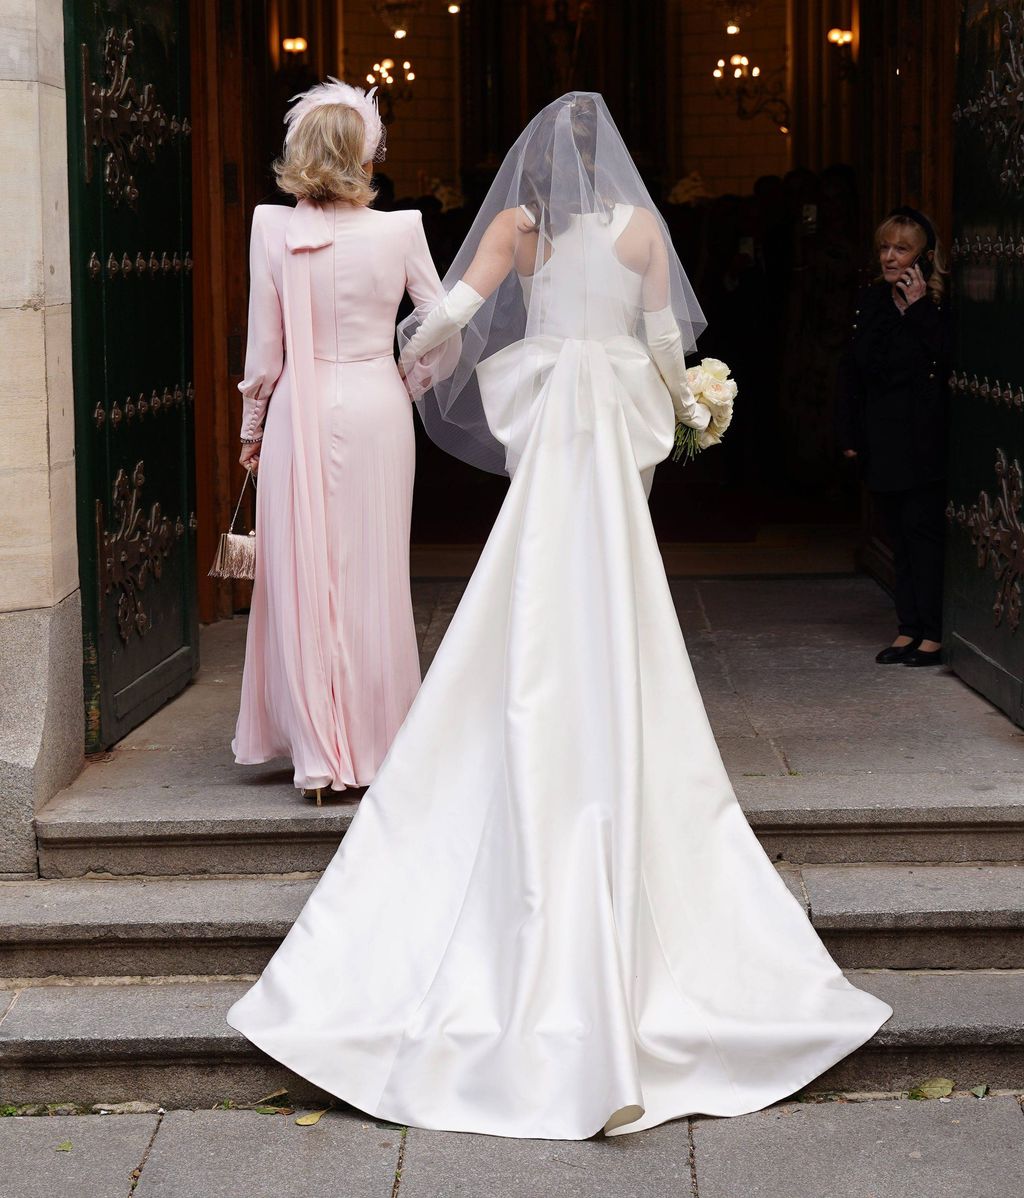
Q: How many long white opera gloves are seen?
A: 2